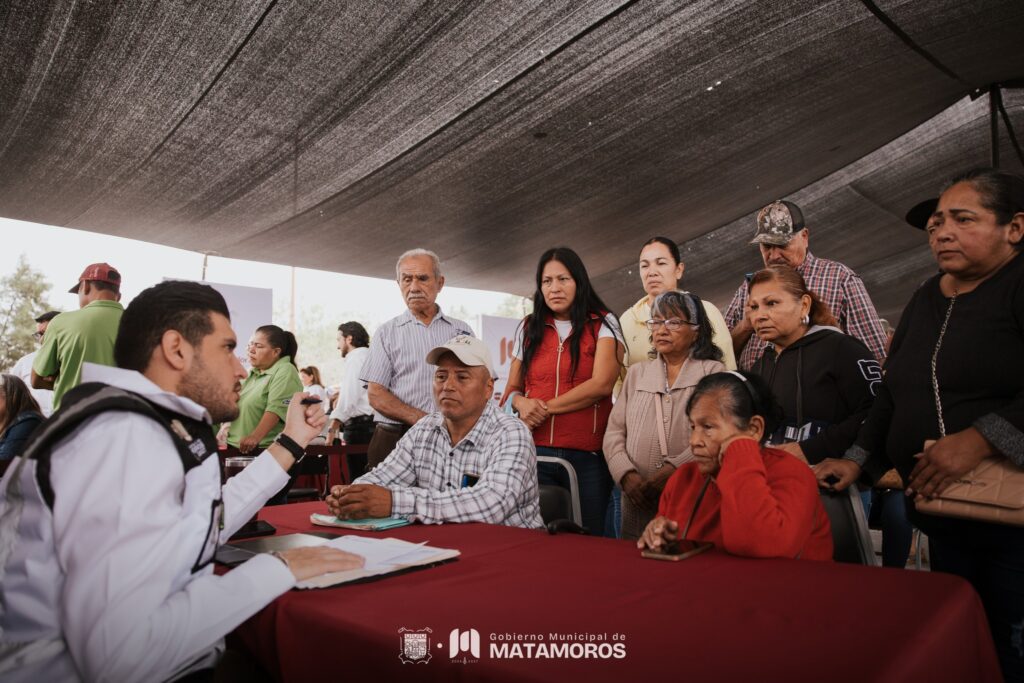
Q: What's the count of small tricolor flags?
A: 0